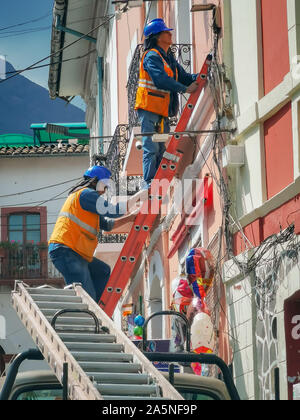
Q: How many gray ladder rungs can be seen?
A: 13